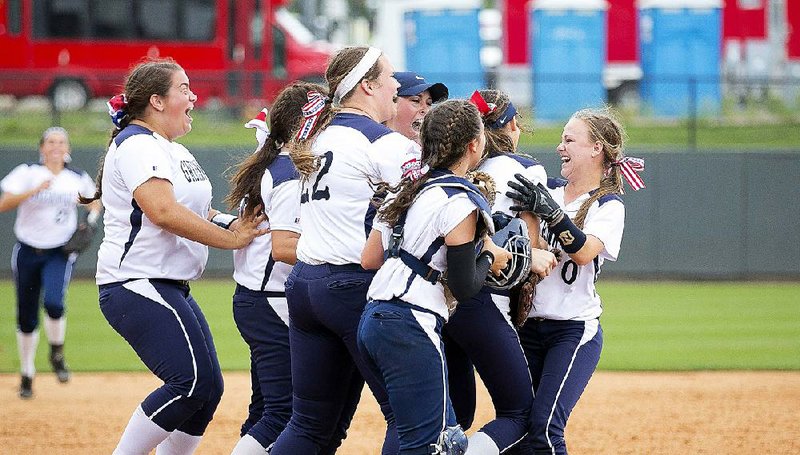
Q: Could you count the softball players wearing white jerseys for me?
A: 8